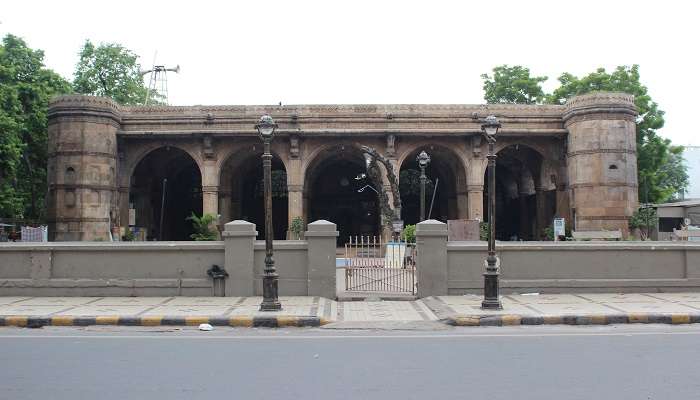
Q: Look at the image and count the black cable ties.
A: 0